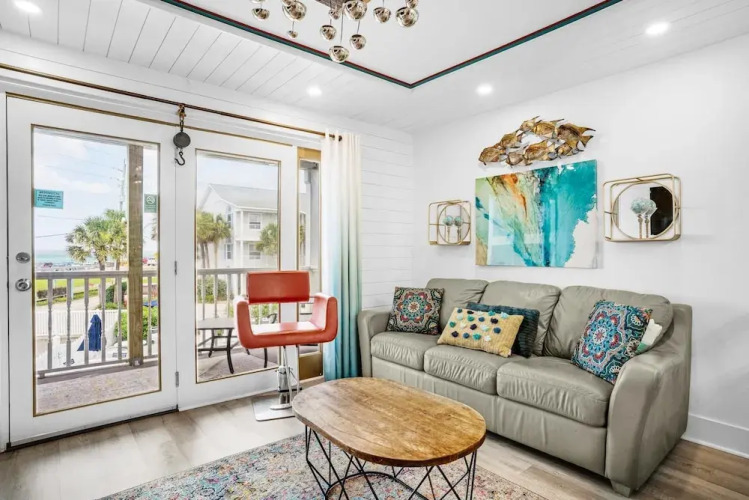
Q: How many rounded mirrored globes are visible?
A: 13